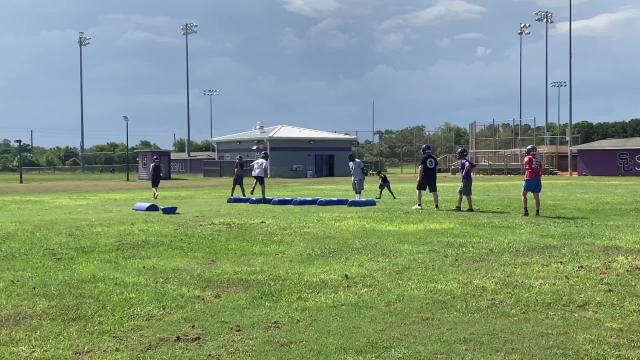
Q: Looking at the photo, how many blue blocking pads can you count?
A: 8